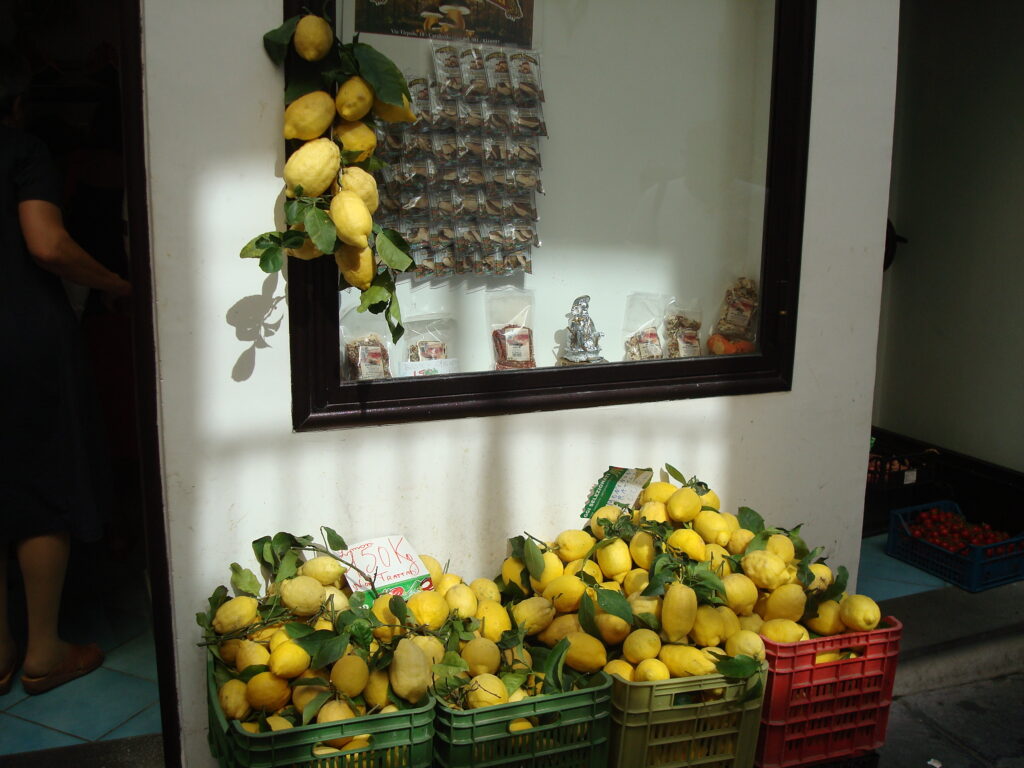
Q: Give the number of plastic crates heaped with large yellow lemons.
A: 4